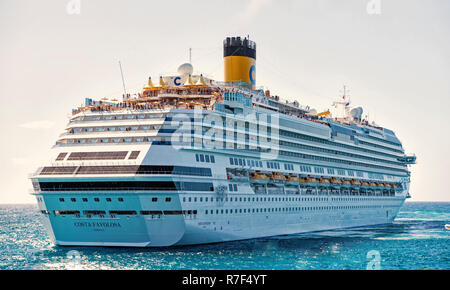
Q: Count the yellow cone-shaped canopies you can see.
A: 4